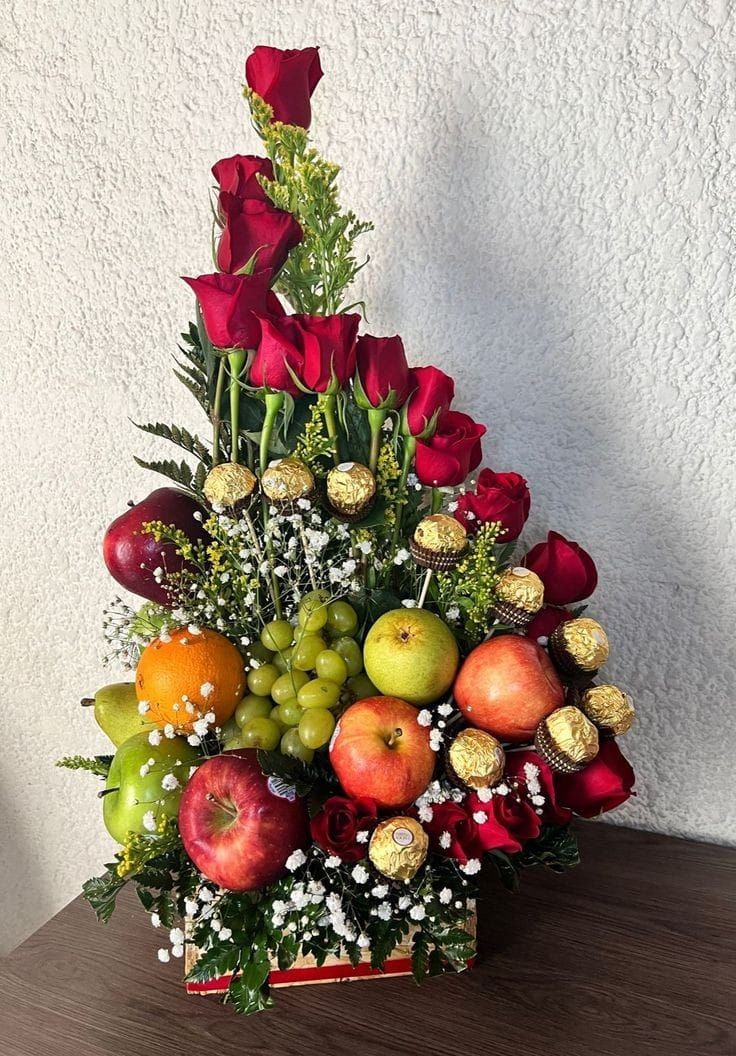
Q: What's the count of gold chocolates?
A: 10